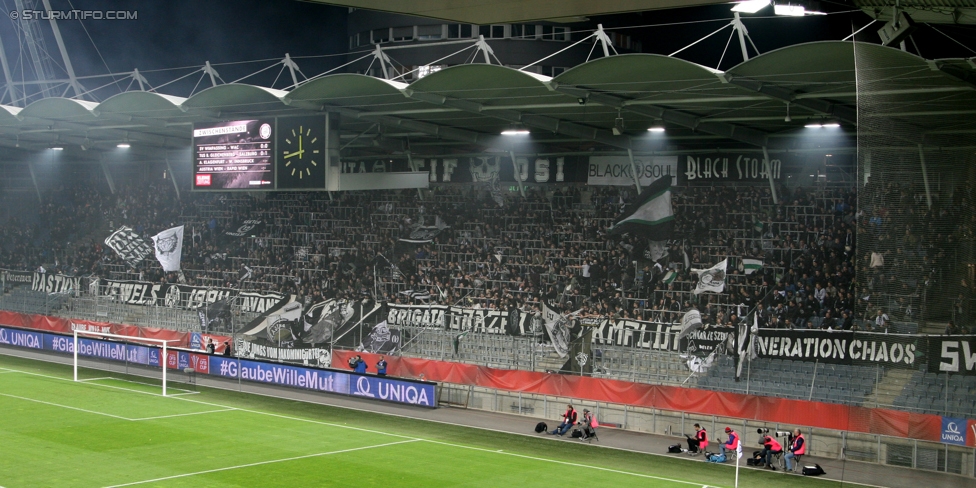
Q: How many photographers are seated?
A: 6